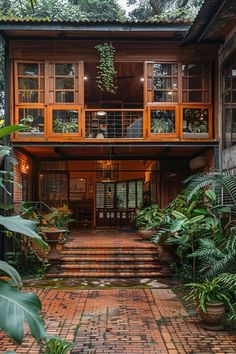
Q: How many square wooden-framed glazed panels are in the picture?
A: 4